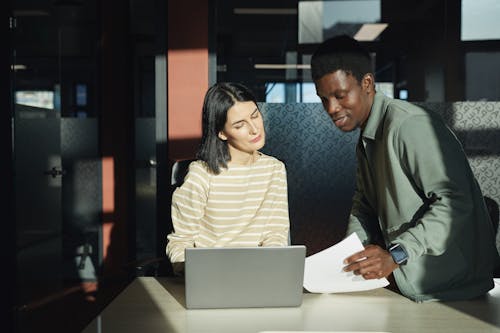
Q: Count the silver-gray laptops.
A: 1